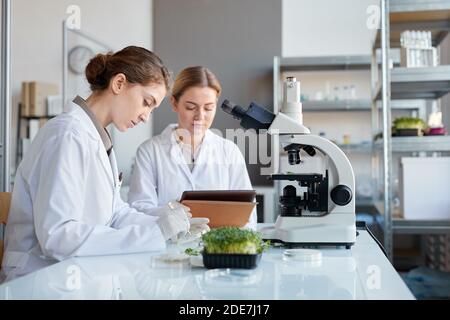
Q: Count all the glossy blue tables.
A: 1